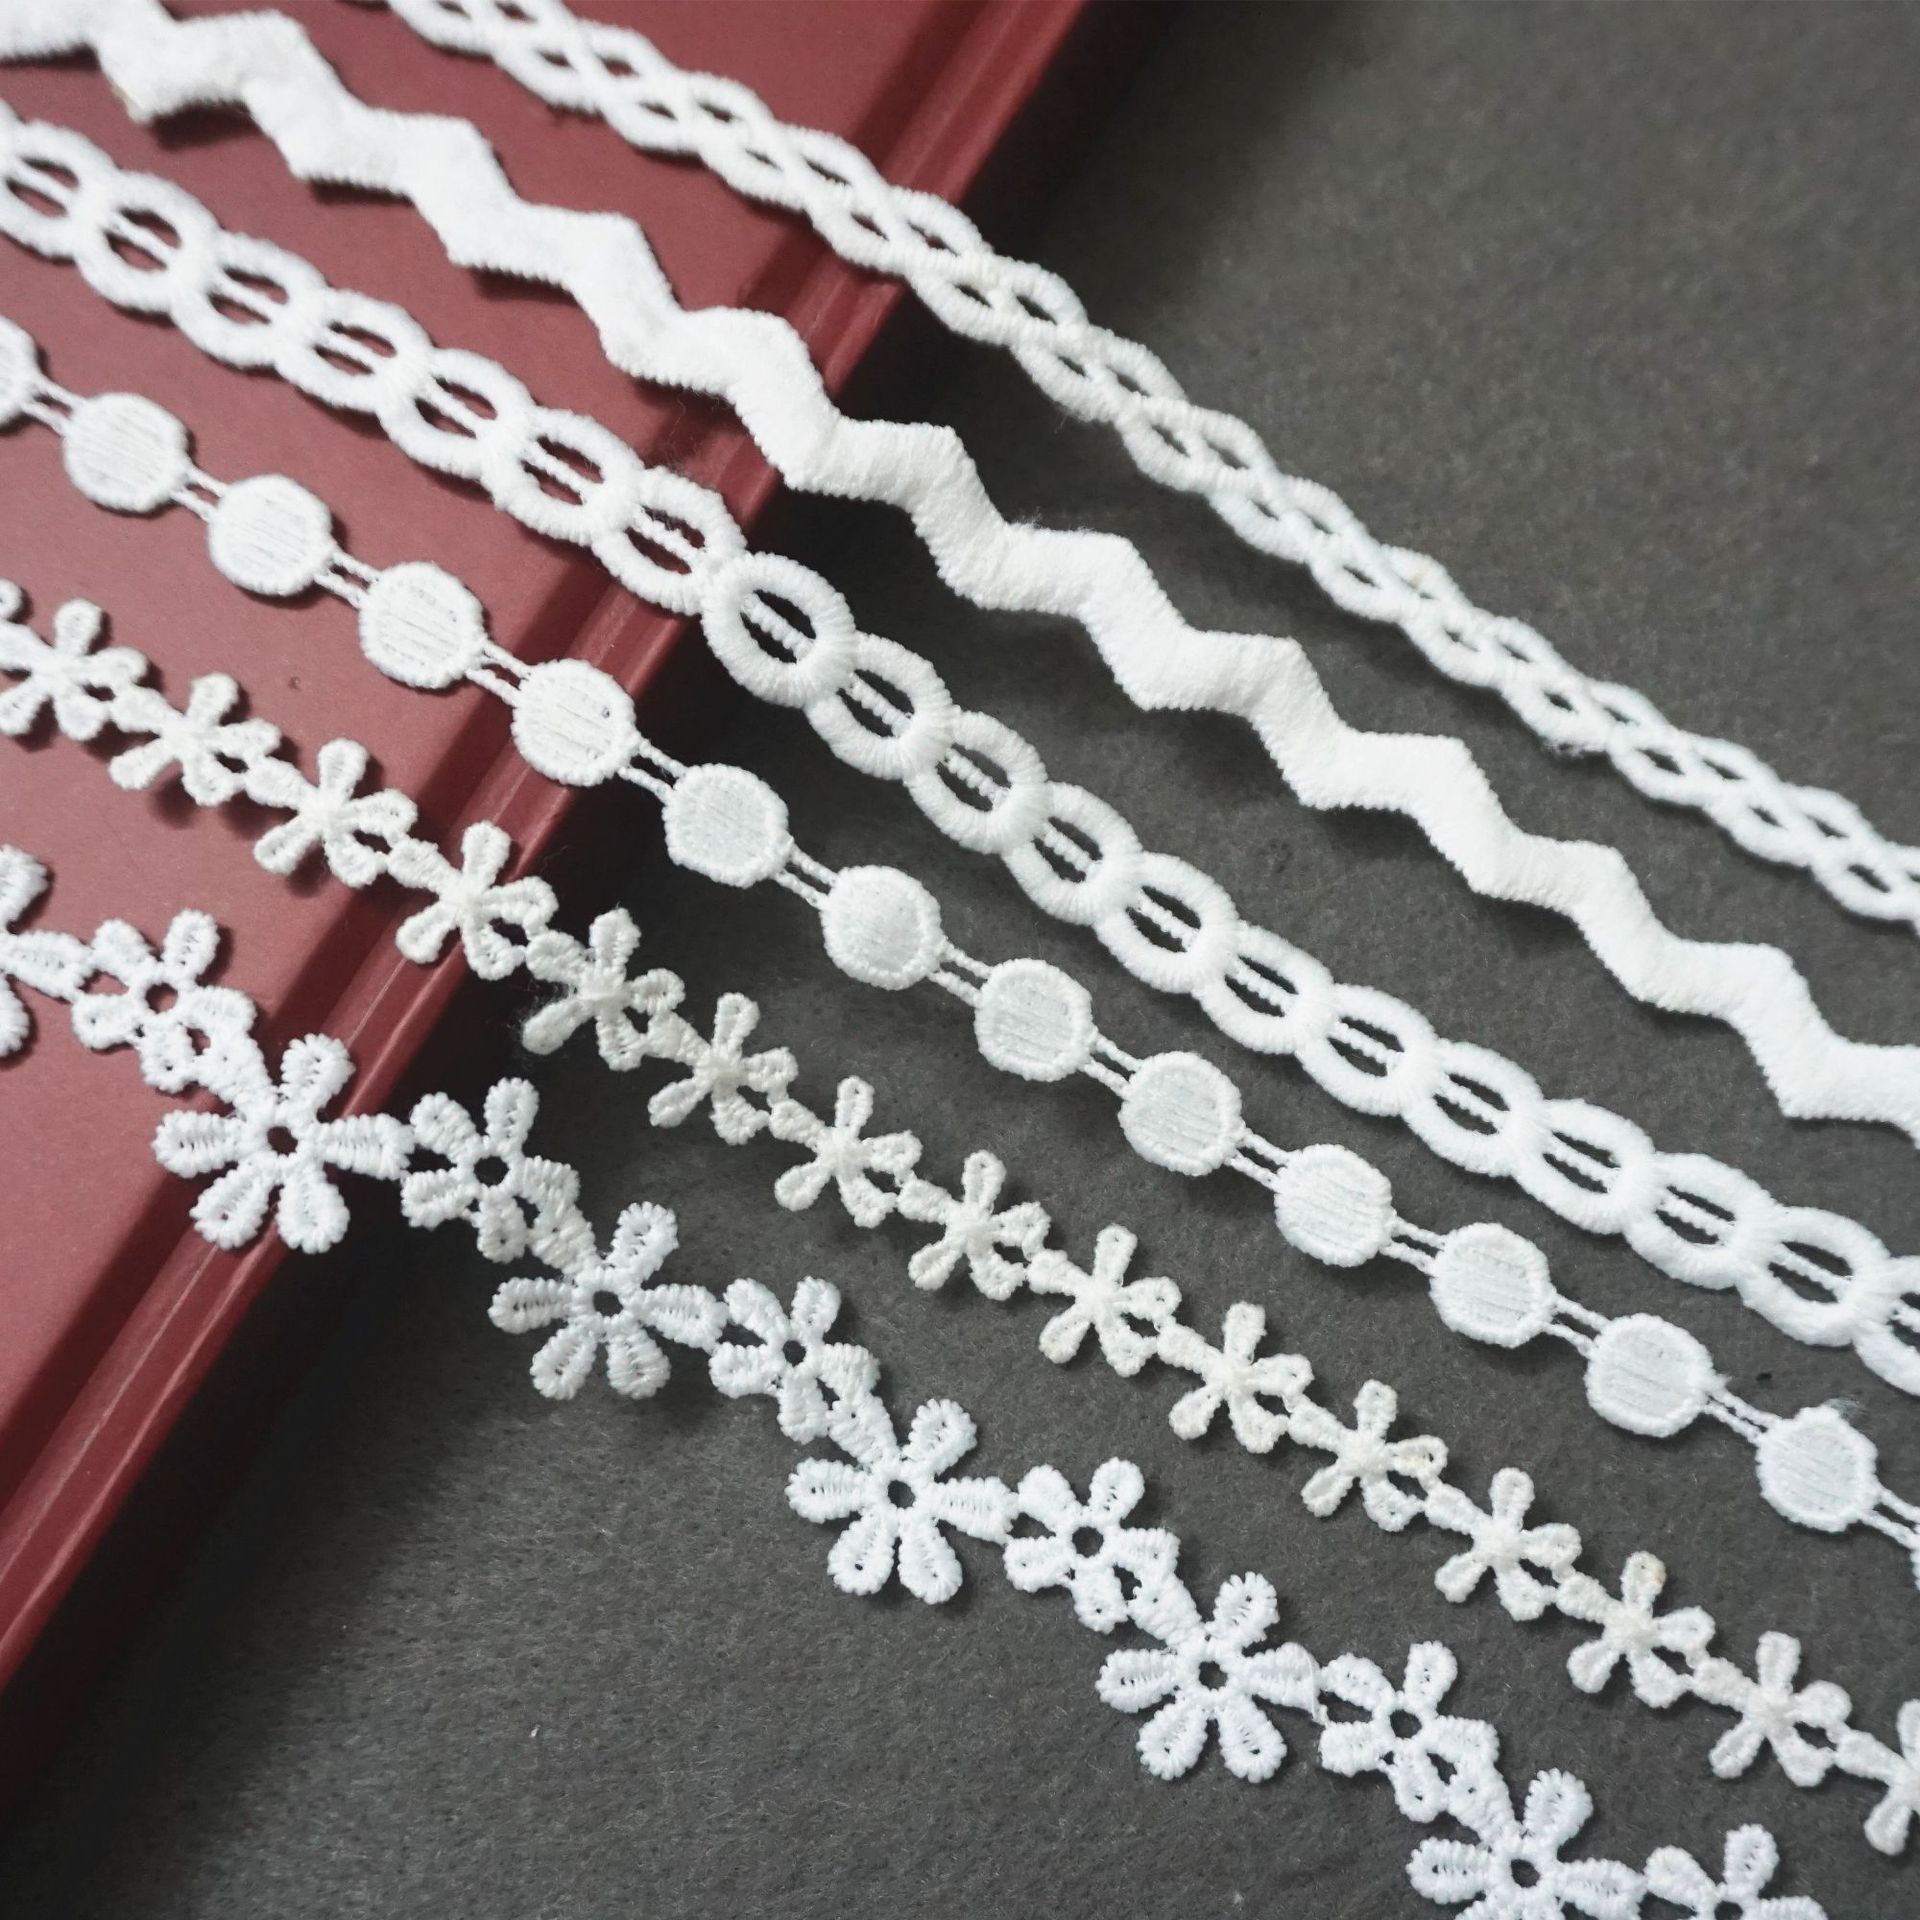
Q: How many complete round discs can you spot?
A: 12